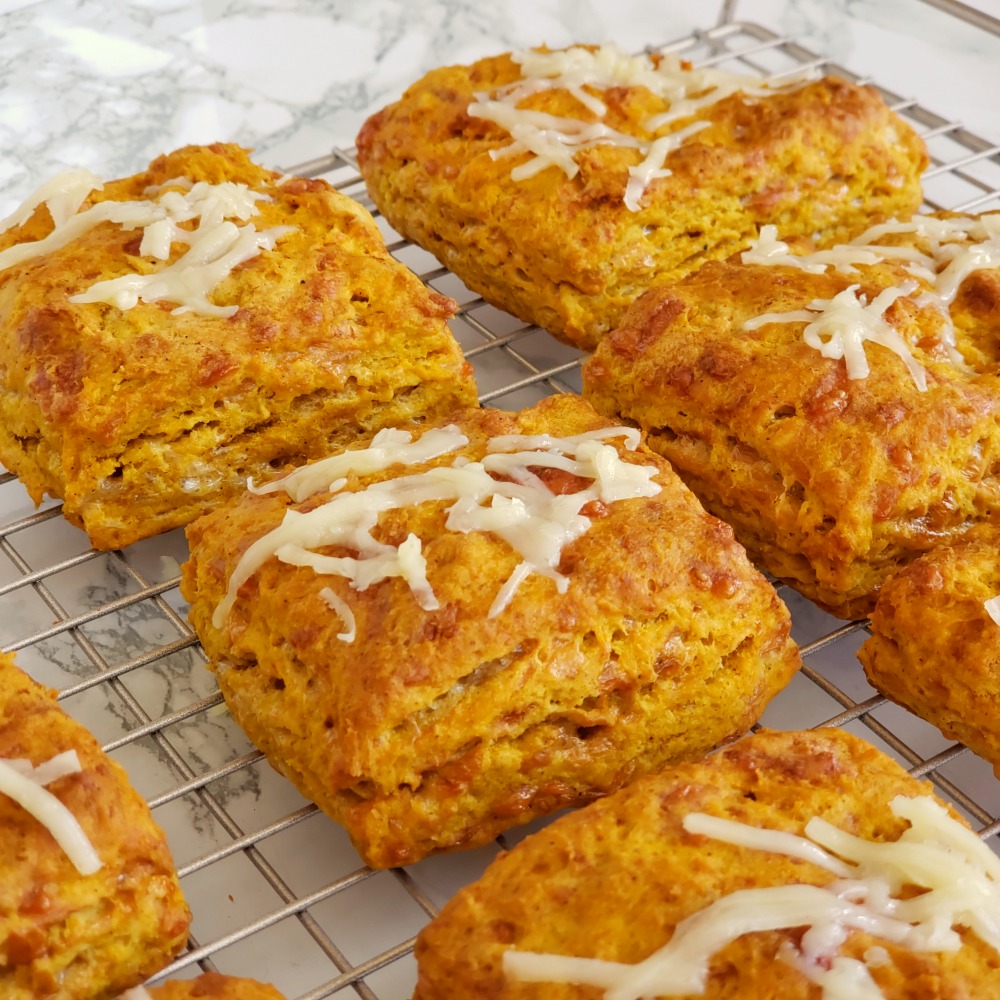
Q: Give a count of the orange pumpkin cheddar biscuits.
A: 8